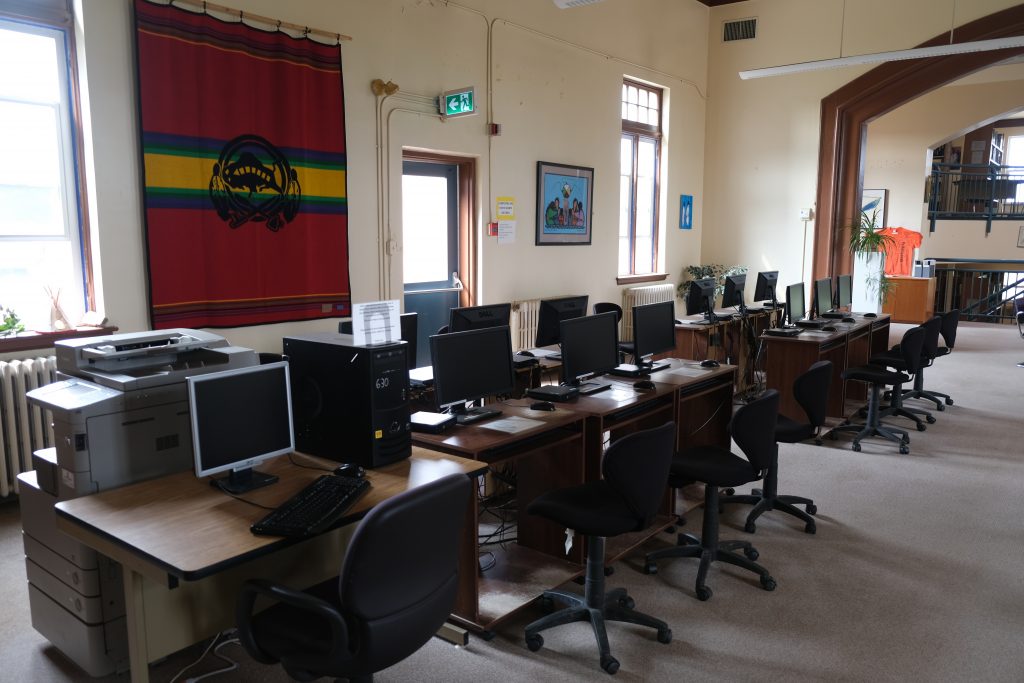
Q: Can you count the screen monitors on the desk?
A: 13